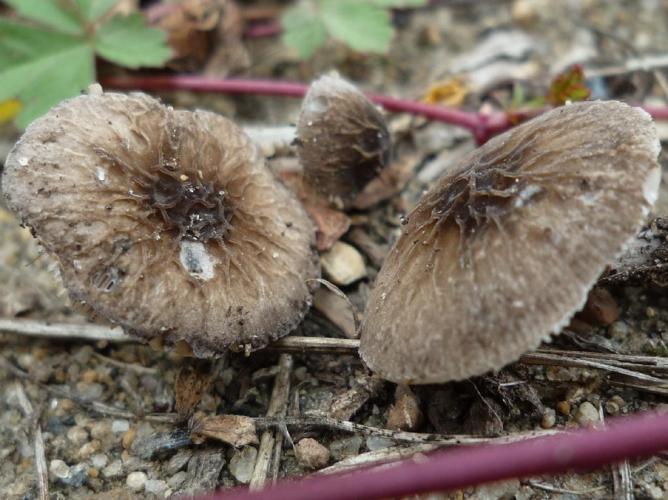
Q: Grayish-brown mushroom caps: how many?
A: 3